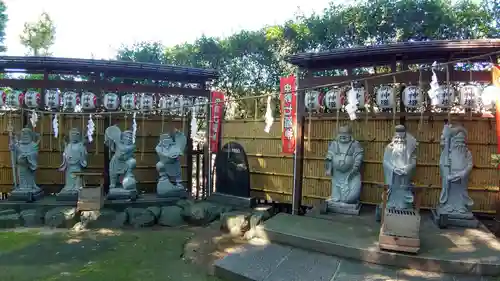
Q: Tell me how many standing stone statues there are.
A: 7